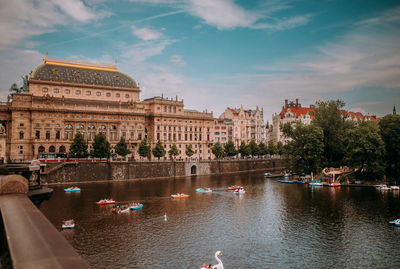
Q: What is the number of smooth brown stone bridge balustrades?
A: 1